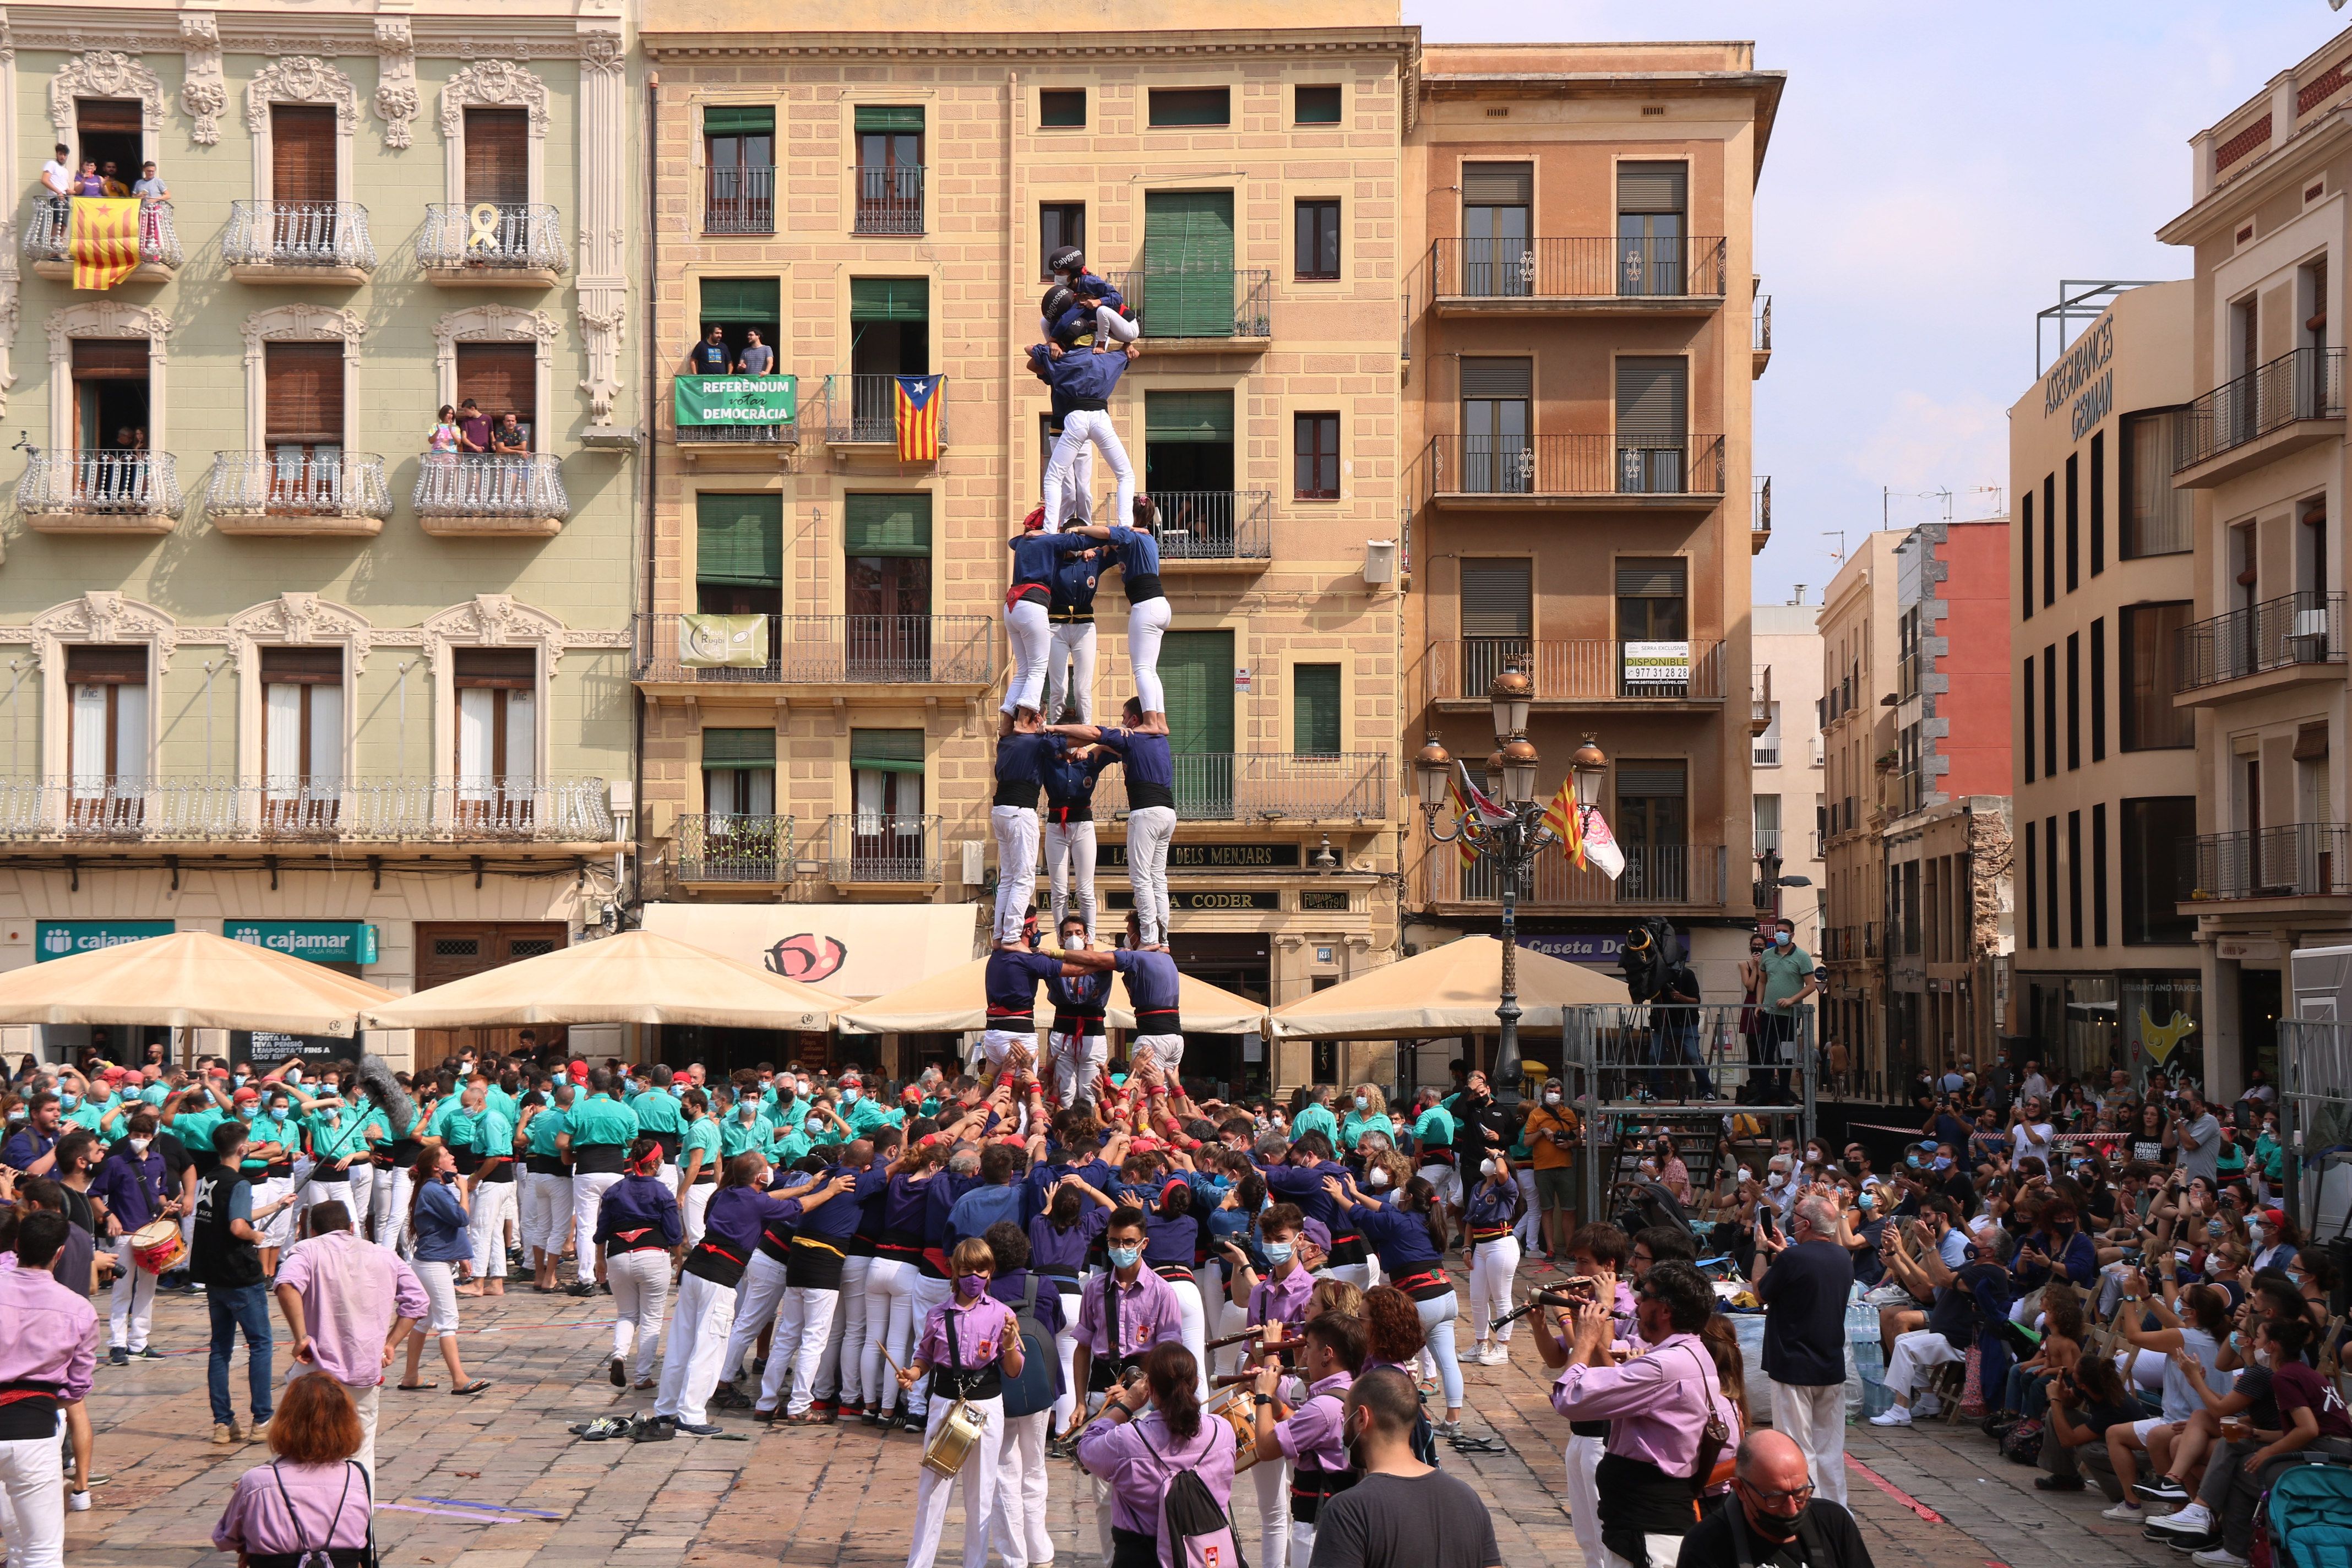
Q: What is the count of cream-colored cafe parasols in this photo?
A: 4